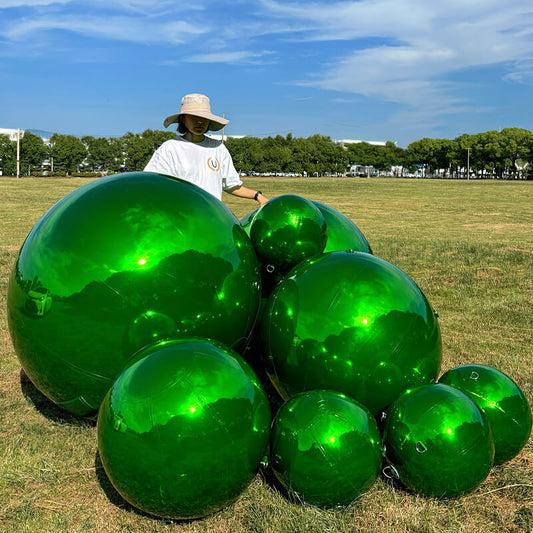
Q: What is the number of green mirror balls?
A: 8